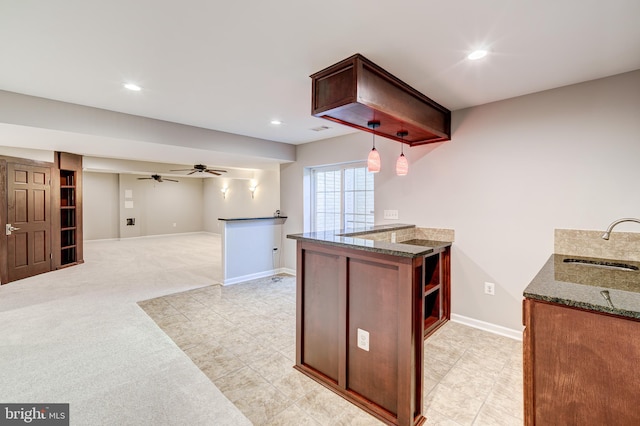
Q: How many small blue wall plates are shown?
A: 0